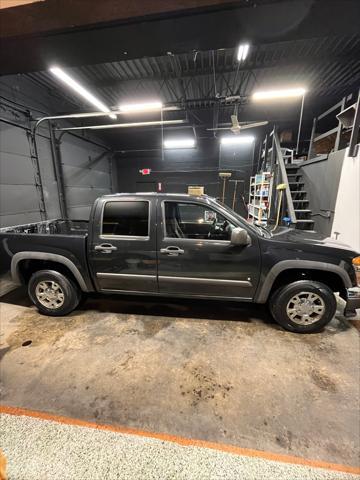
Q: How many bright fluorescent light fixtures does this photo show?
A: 6